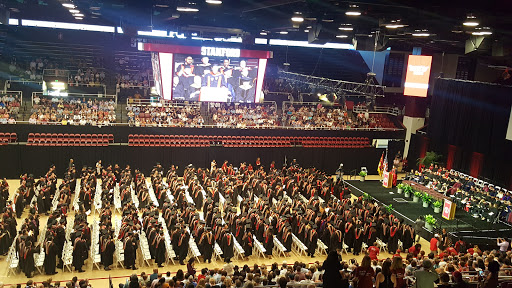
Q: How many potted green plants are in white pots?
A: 7